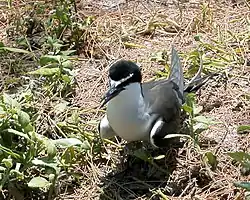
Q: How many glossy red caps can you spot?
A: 0